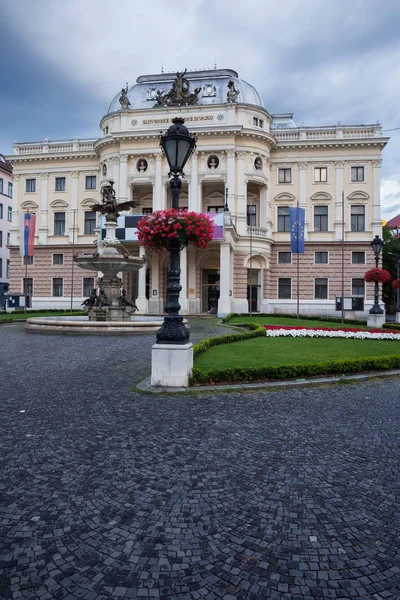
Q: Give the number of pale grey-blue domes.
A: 1